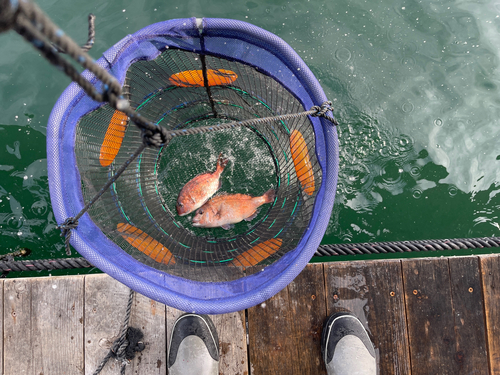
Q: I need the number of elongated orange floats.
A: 5